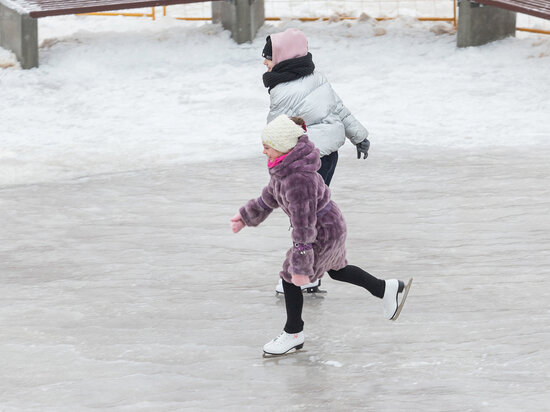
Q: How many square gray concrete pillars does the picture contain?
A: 3